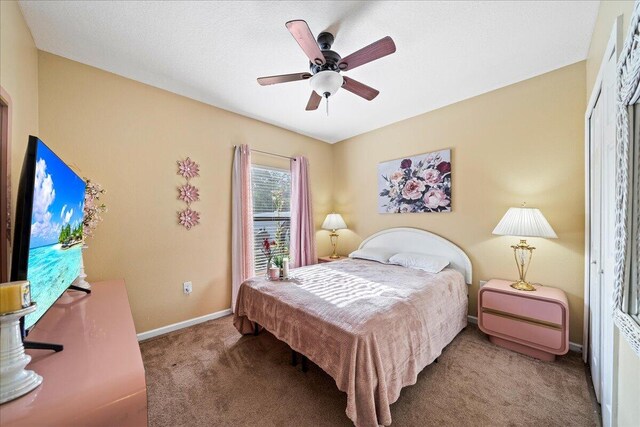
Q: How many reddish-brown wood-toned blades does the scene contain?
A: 5